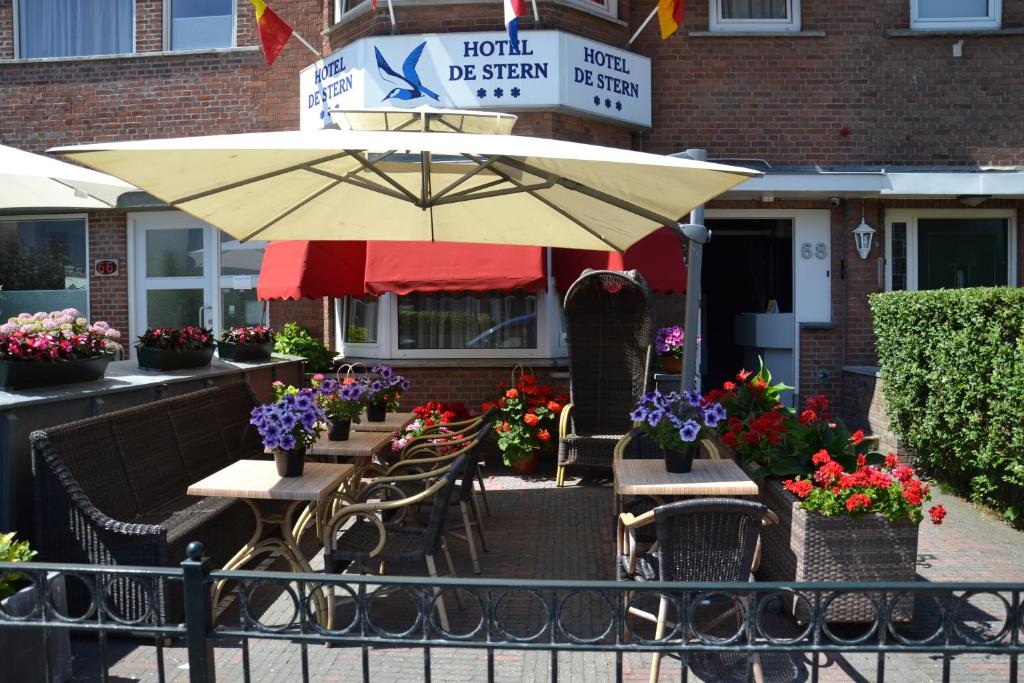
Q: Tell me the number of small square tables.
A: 4